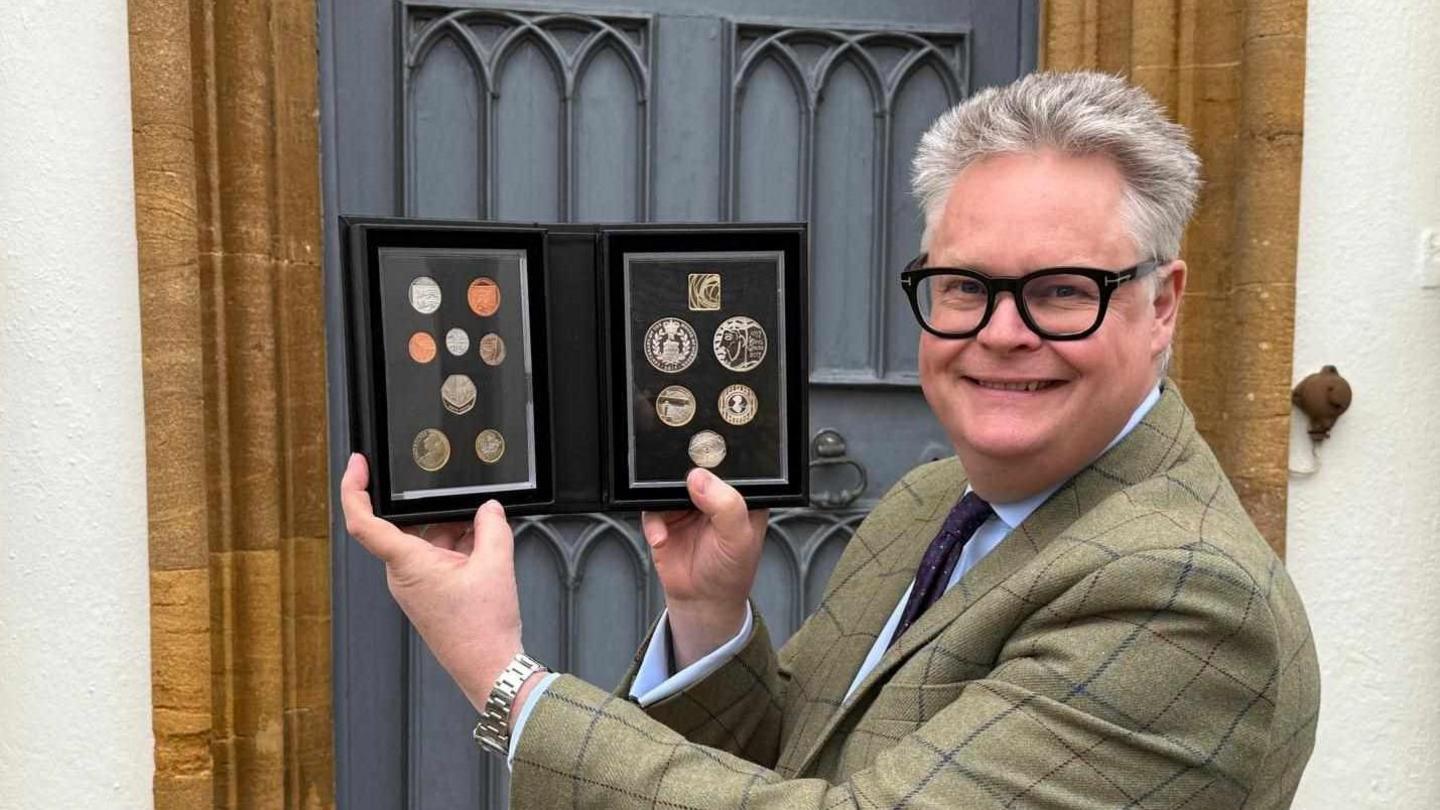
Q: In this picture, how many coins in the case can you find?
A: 13